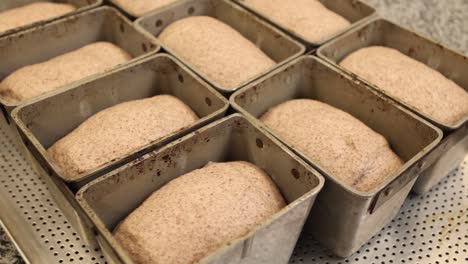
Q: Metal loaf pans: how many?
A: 9